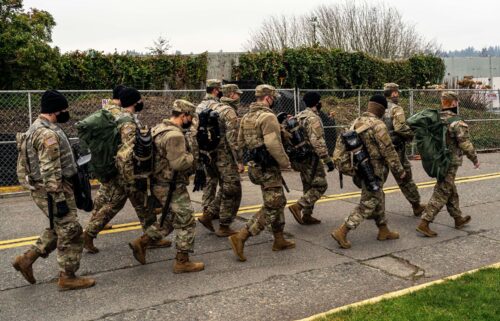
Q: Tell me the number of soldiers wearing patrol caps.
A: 6